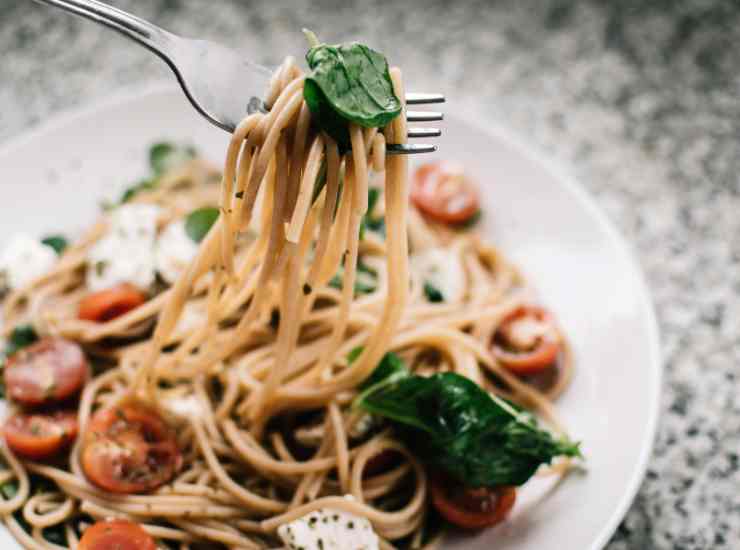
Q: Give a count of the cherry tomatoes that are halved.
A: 8